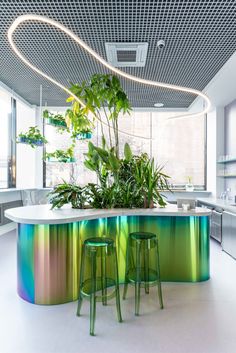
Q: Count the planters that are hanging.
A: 4